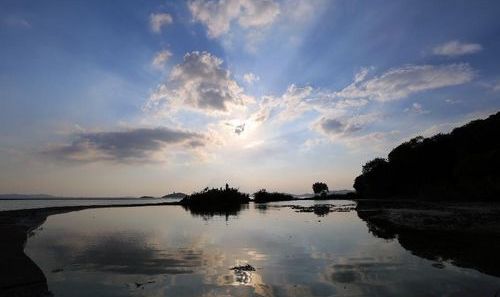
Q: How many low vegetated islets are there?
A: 2